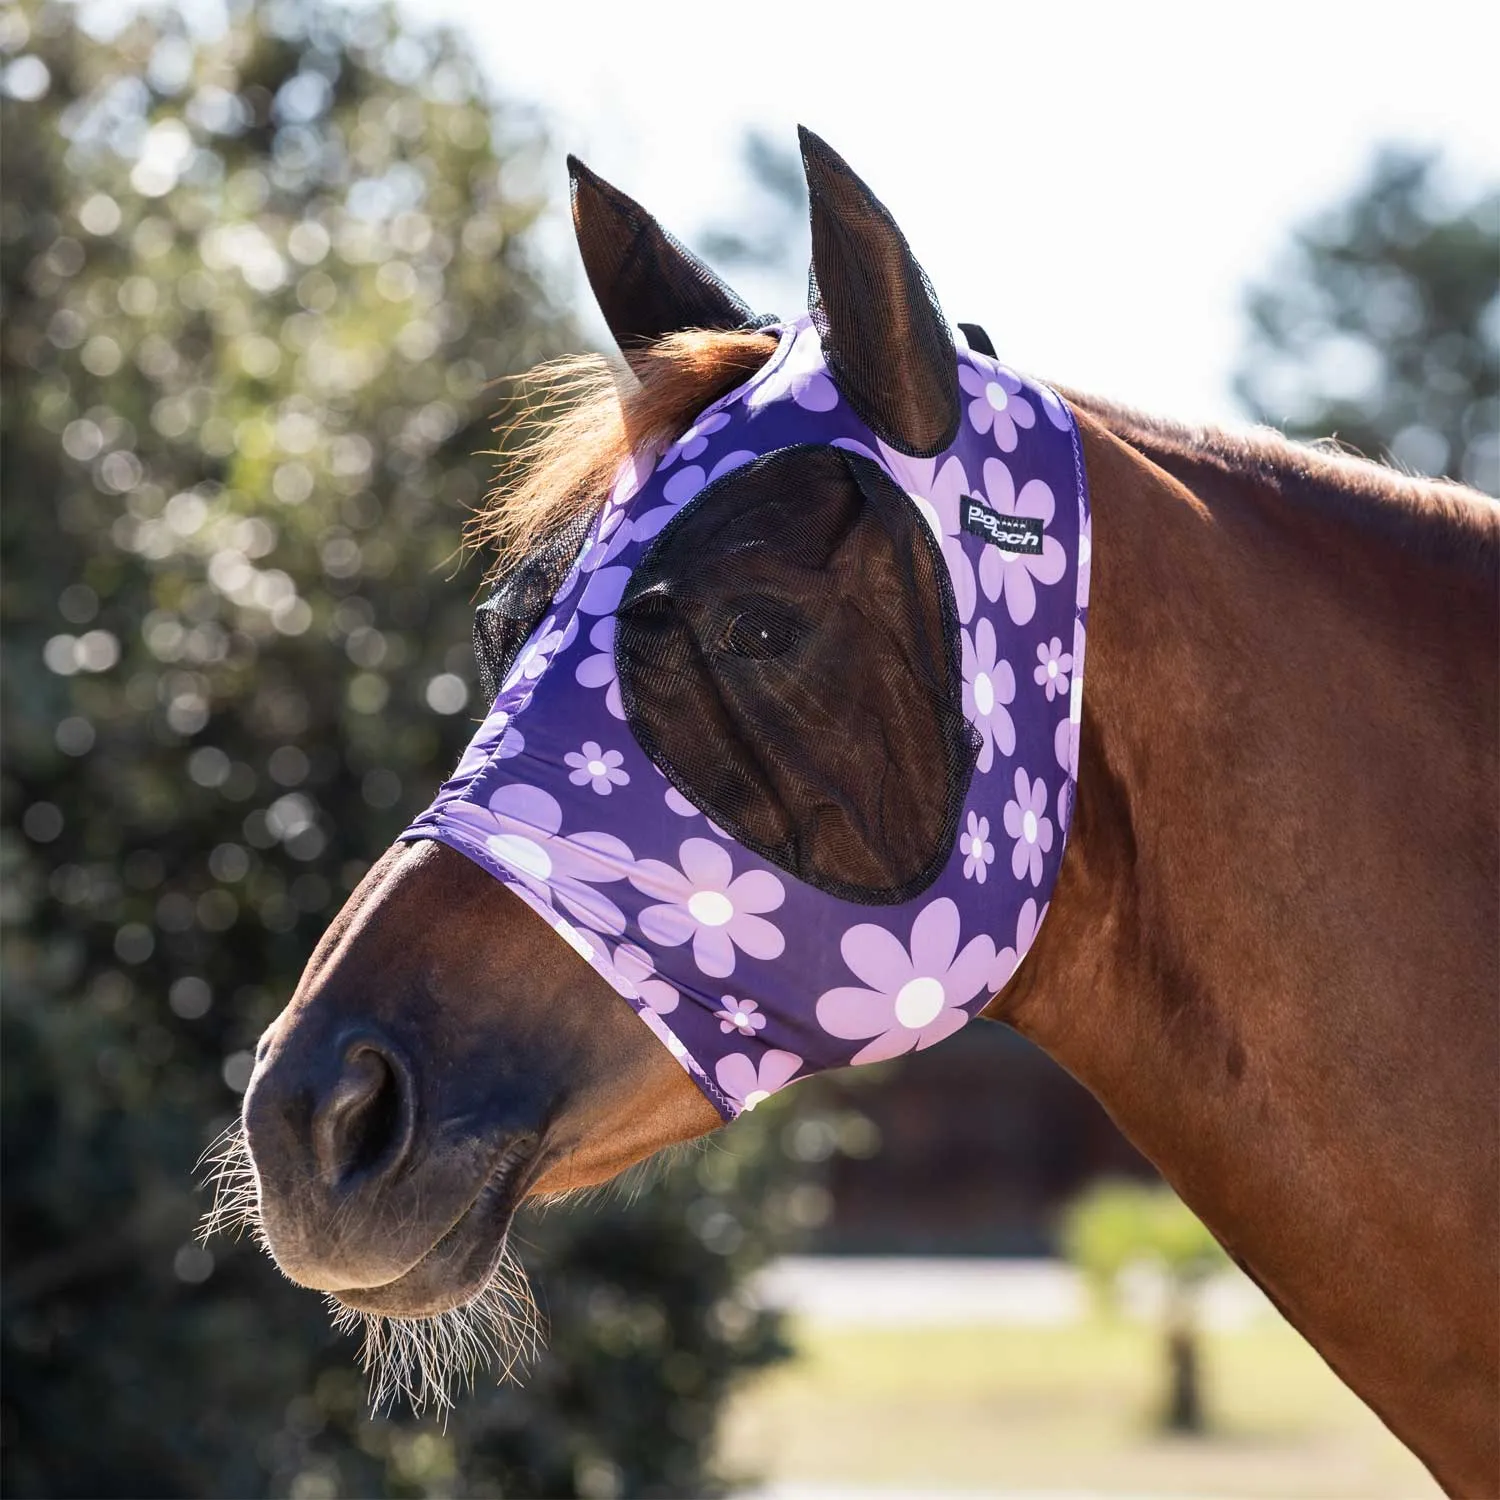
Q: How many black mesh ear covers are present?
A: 2